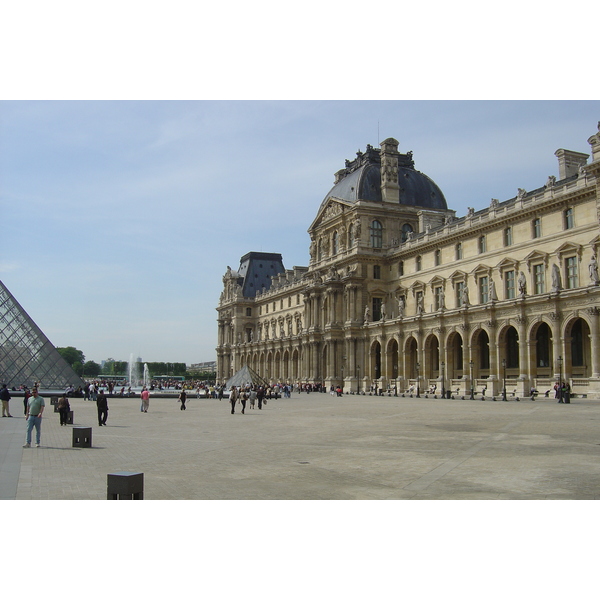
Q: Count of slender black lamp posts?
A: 9